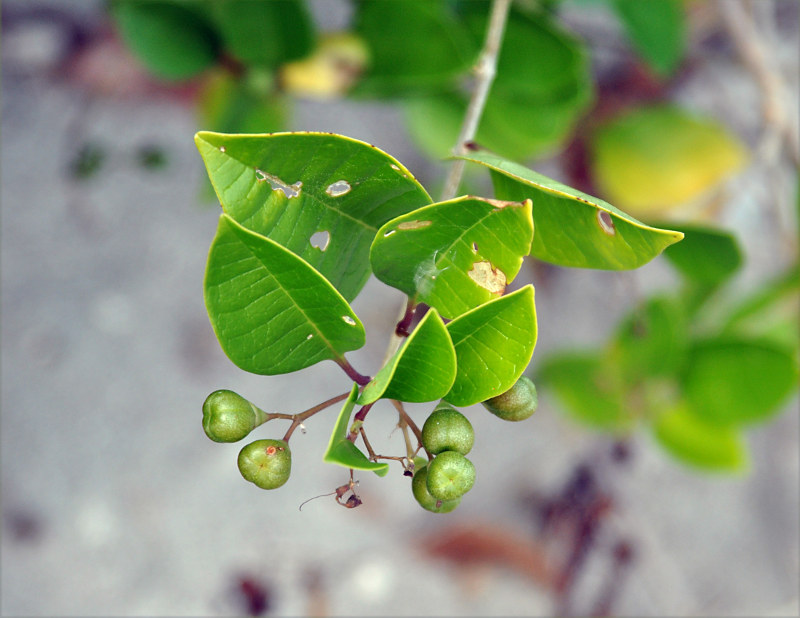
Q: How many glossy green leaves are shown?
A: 7